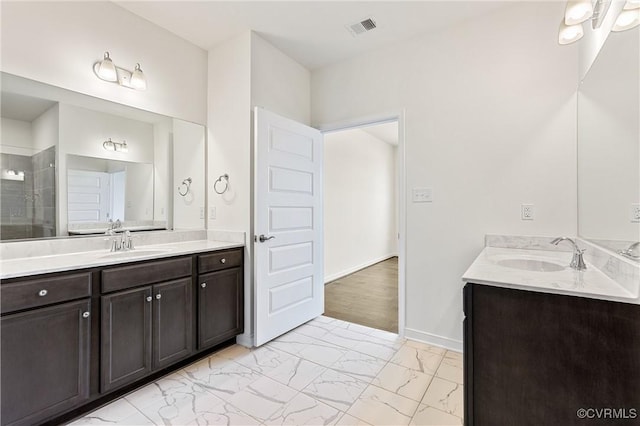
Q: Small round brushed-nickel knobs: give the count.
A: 6